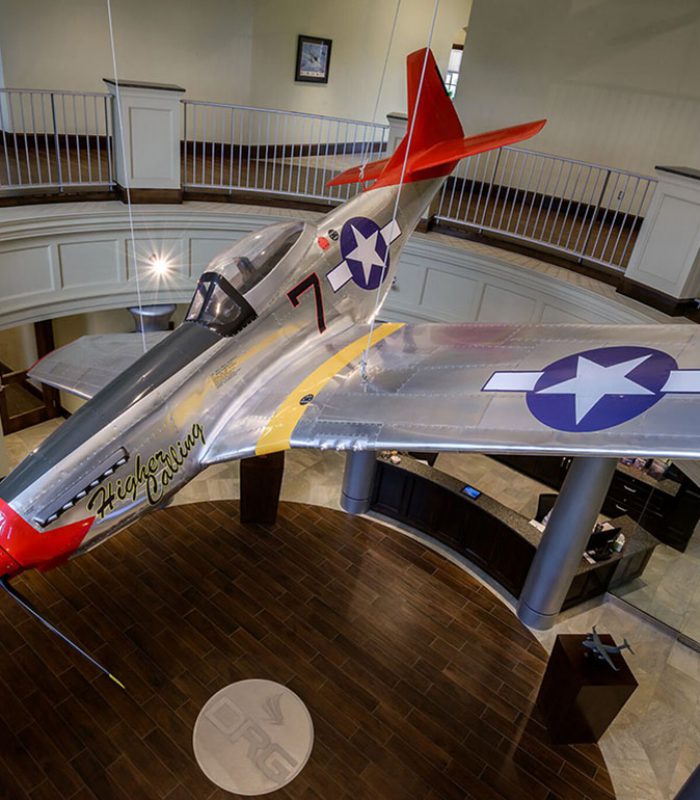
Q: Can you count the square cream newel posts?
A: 3